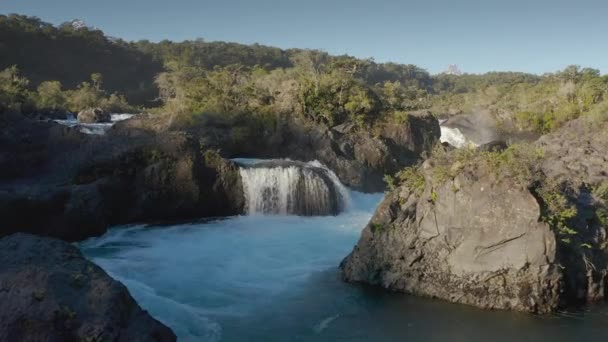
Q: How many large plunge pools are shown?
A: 1